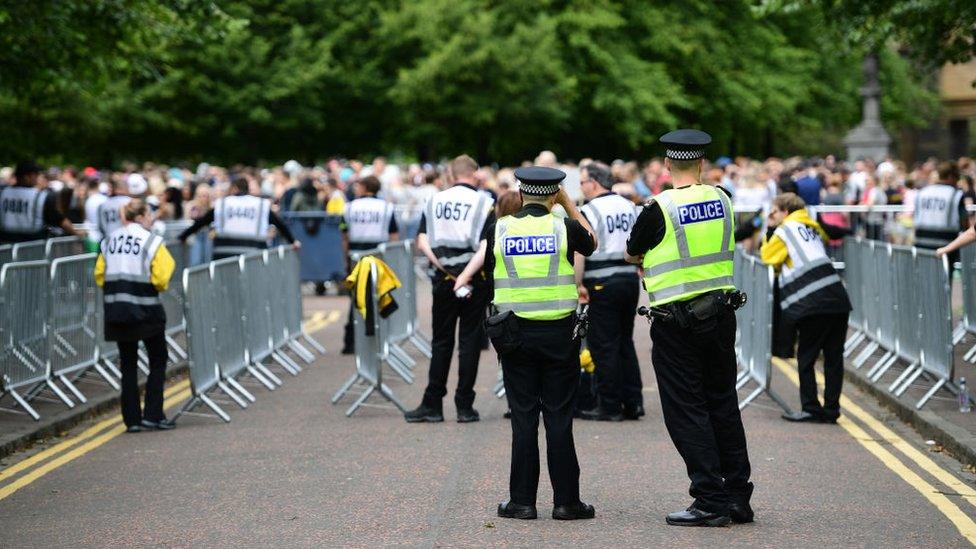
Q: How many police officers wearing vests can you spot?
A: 2